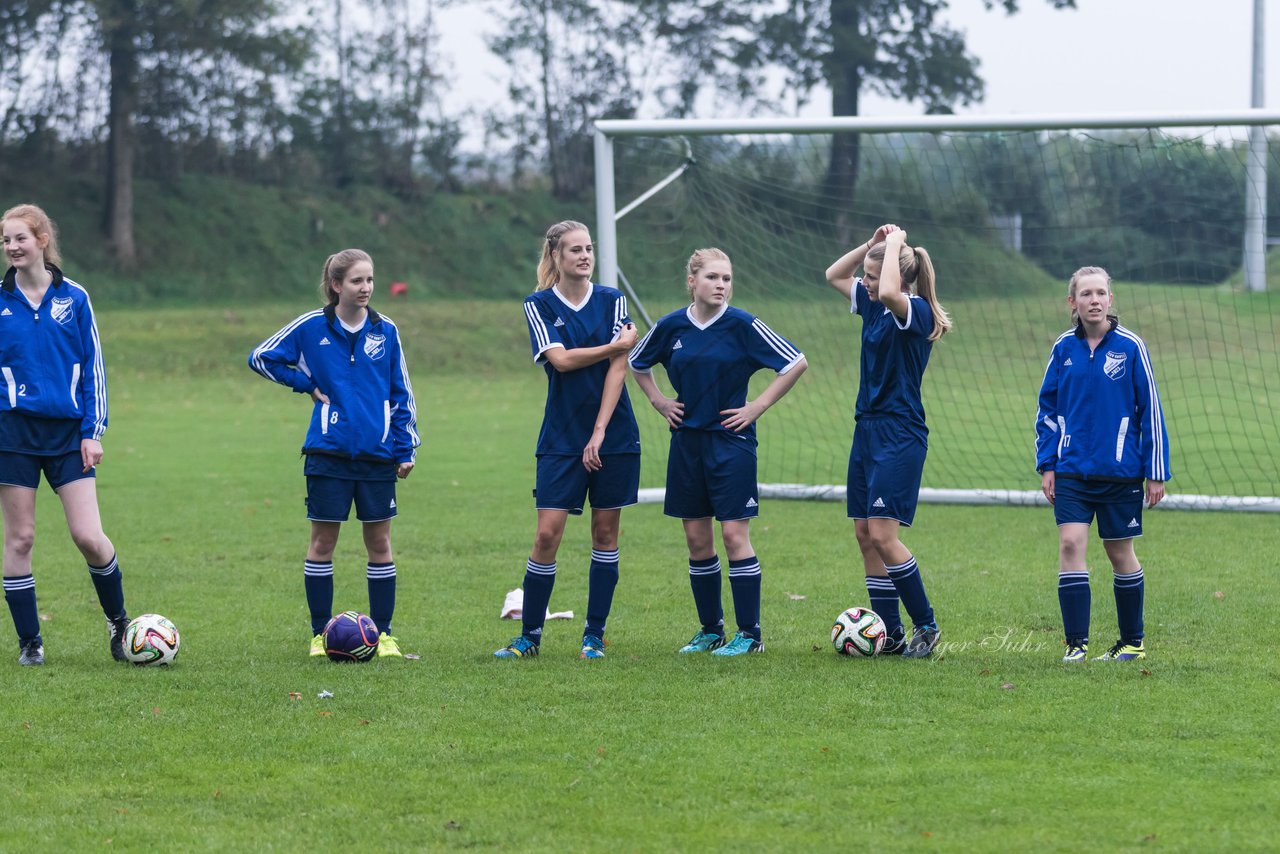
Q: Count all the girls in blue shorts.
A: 6